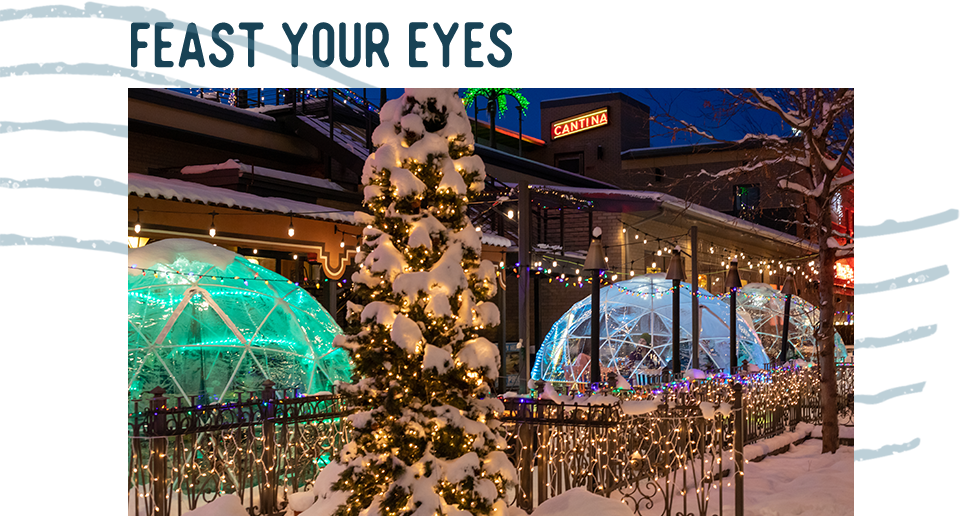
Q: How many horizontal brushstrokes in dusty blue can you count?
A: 10